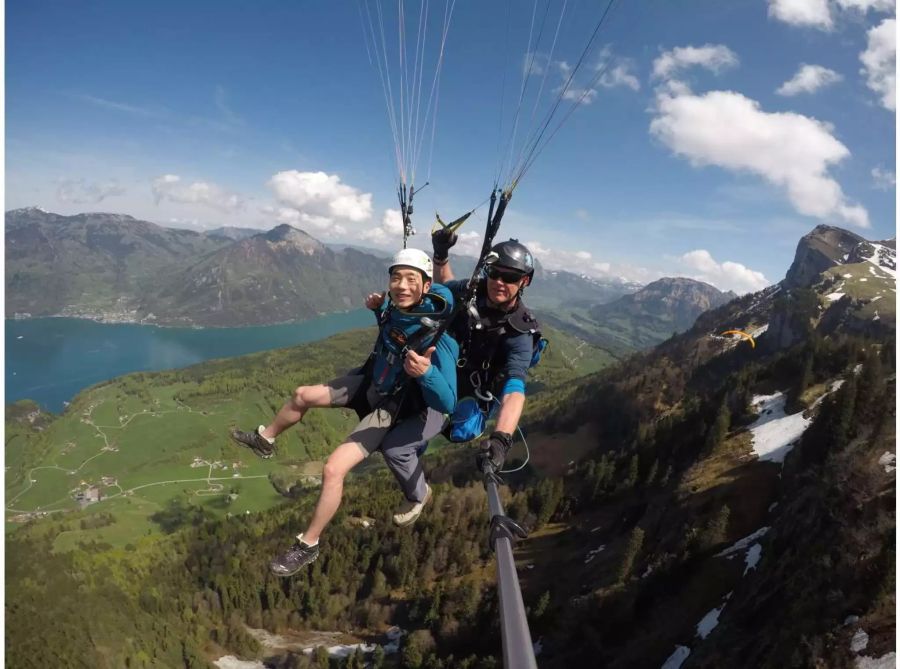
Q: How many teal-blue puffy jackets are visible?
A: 1